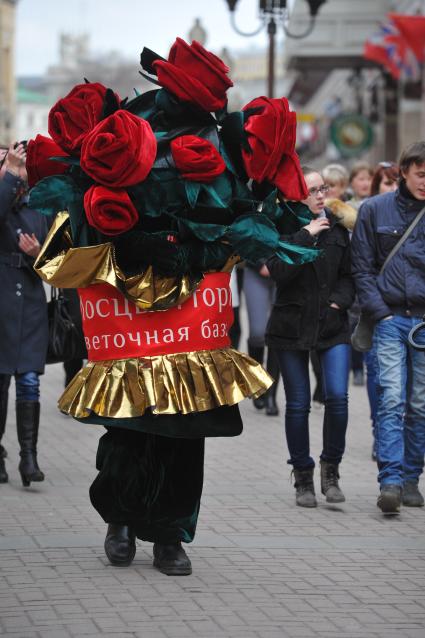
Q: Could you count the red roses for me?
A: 7